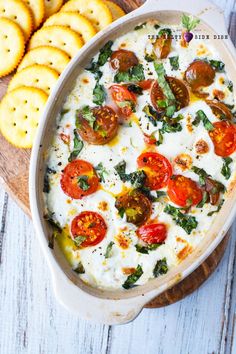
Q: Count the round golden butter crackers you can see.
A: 11